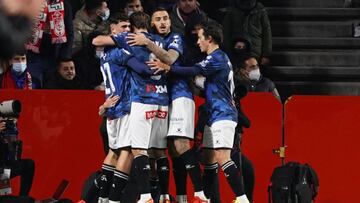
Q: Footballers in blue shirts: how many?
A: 4